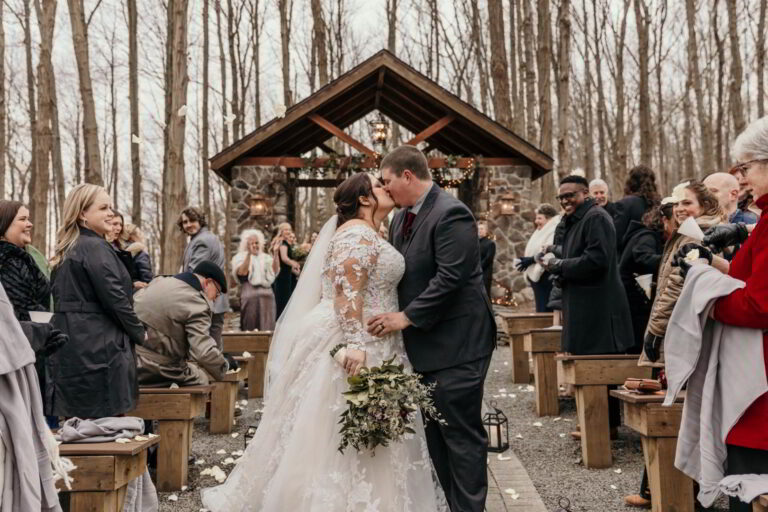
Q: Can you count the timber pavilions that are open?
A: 1